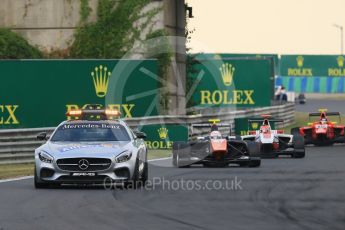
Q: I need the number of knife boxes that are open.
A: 0